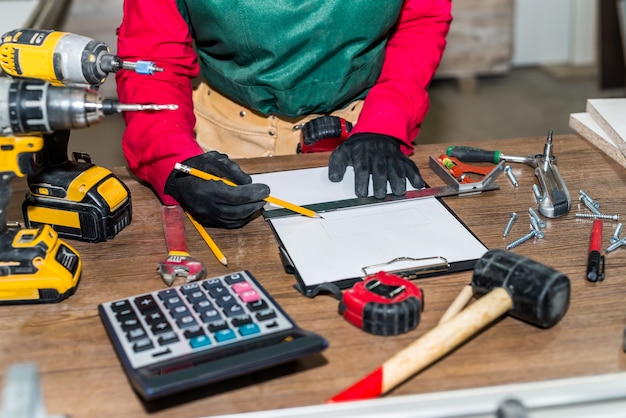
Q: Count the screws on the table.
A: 11